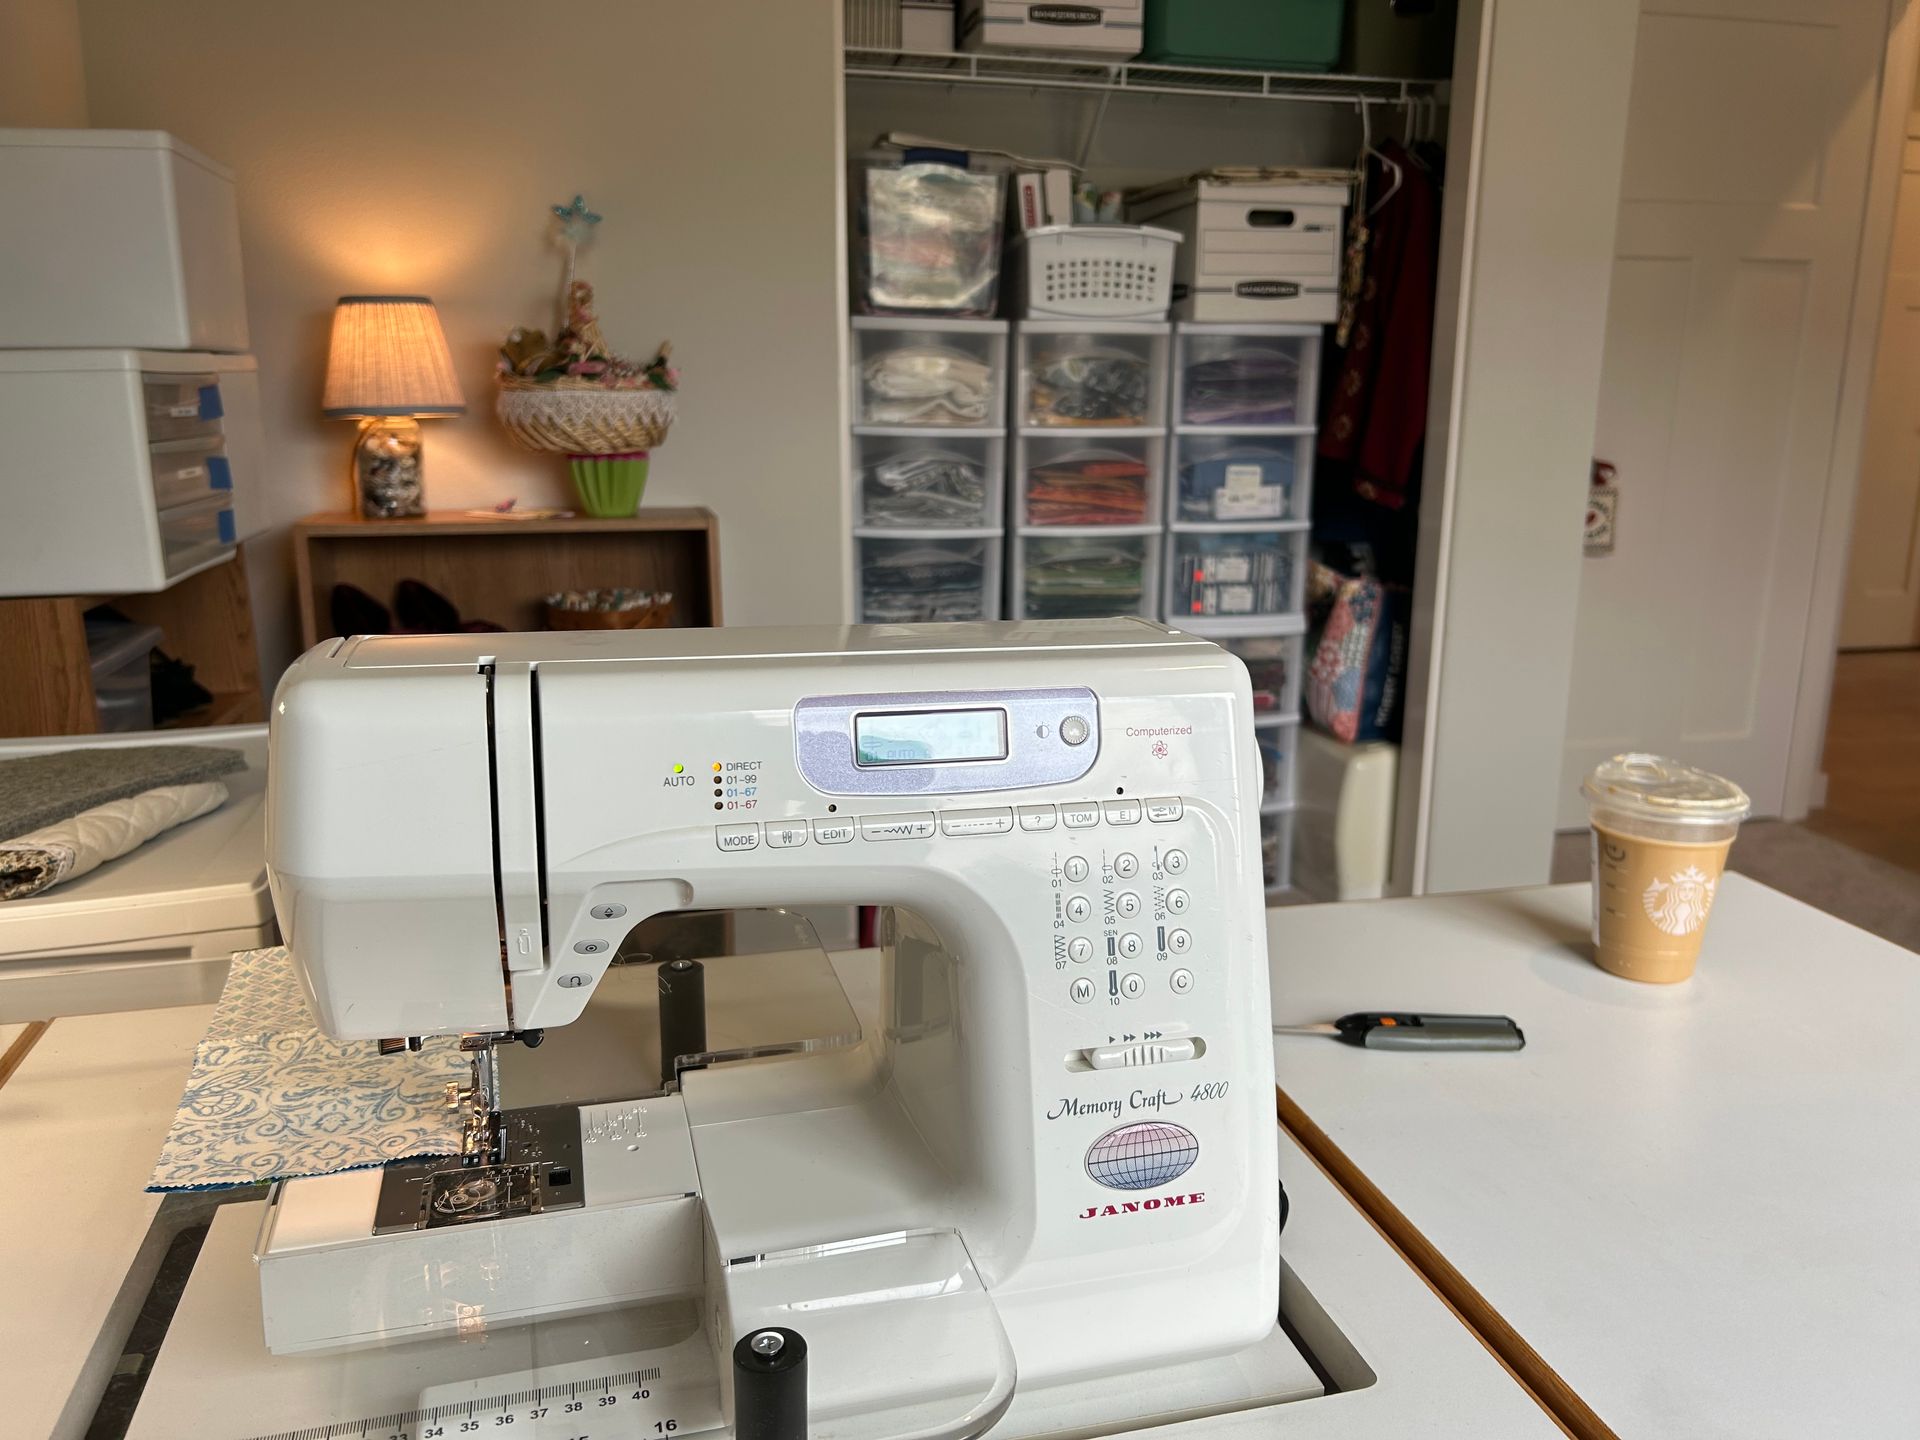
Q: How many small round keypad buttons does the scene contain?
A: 12